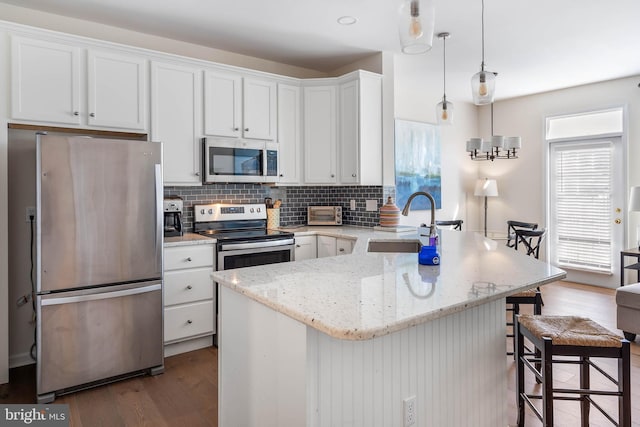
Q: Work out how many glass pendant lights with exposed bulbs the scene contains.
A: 3